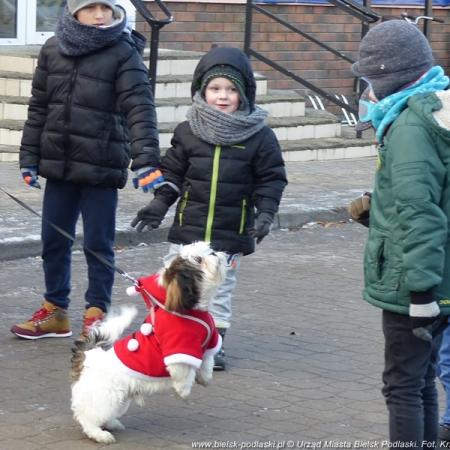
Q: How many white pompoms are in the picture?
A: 3